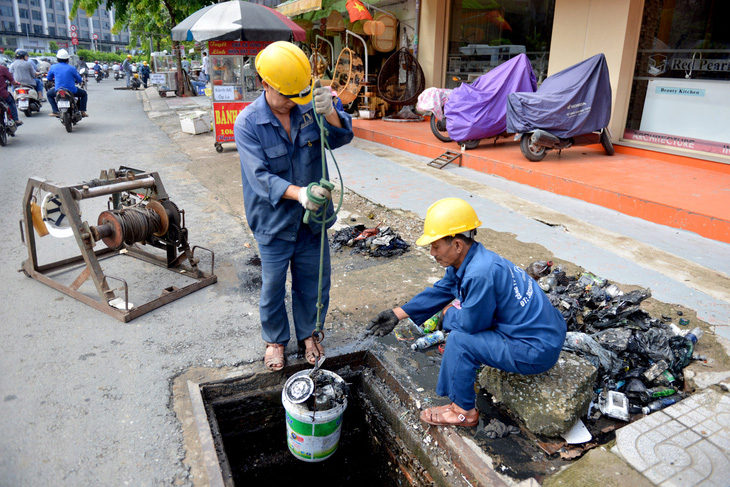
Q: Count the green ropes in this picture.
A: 1